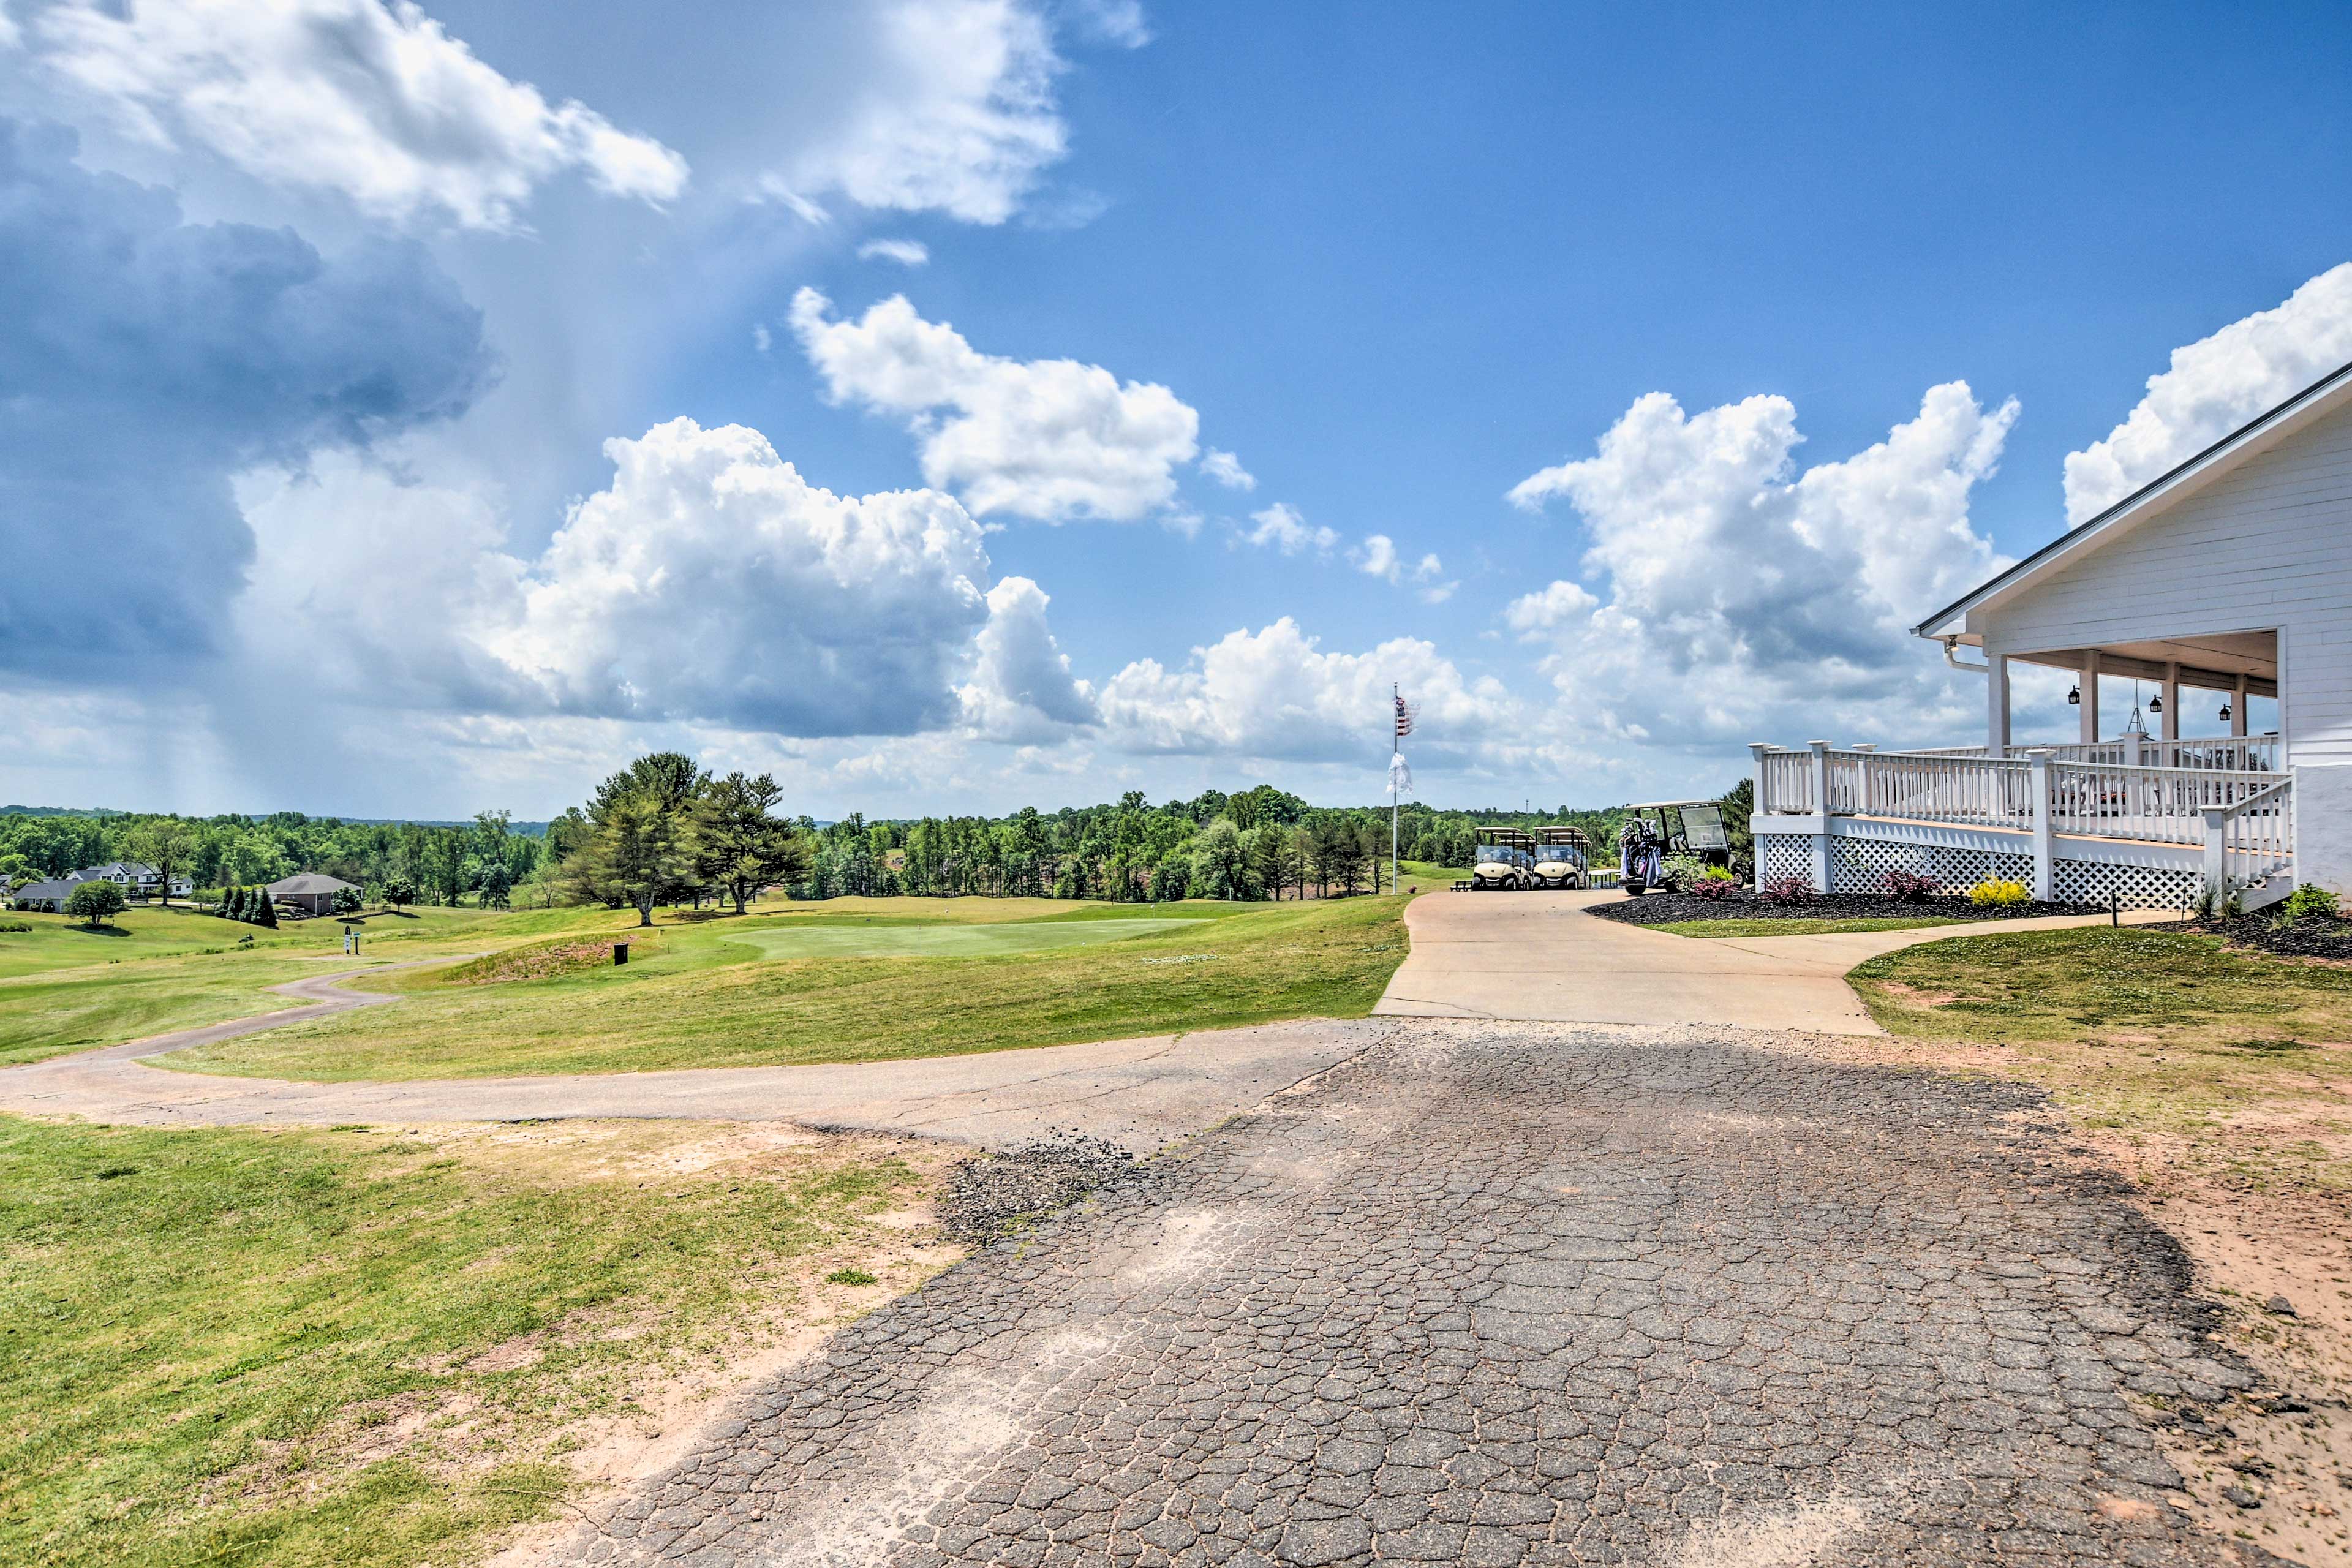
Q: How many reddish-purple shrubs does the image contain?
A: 3